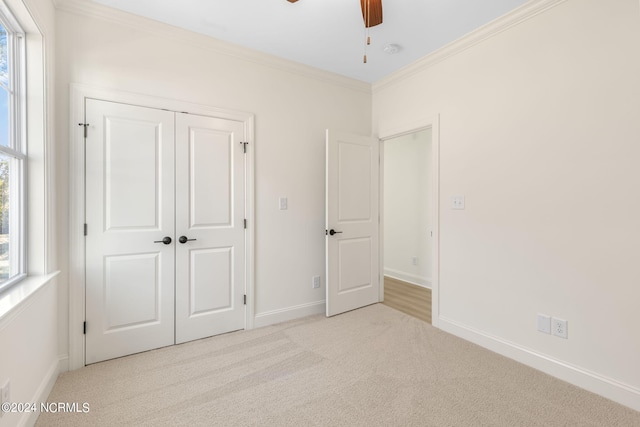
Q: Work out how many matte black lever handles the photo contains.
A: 3